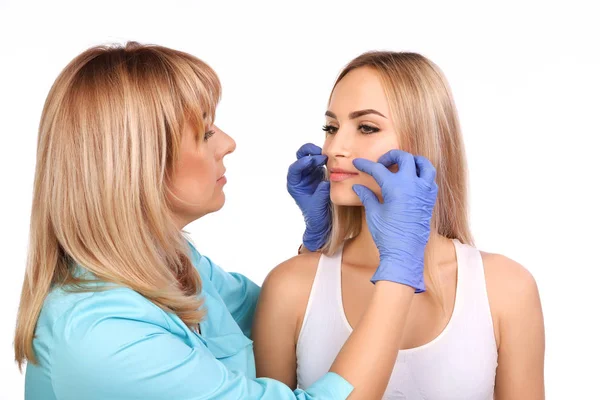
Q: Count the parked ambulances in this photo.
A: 0